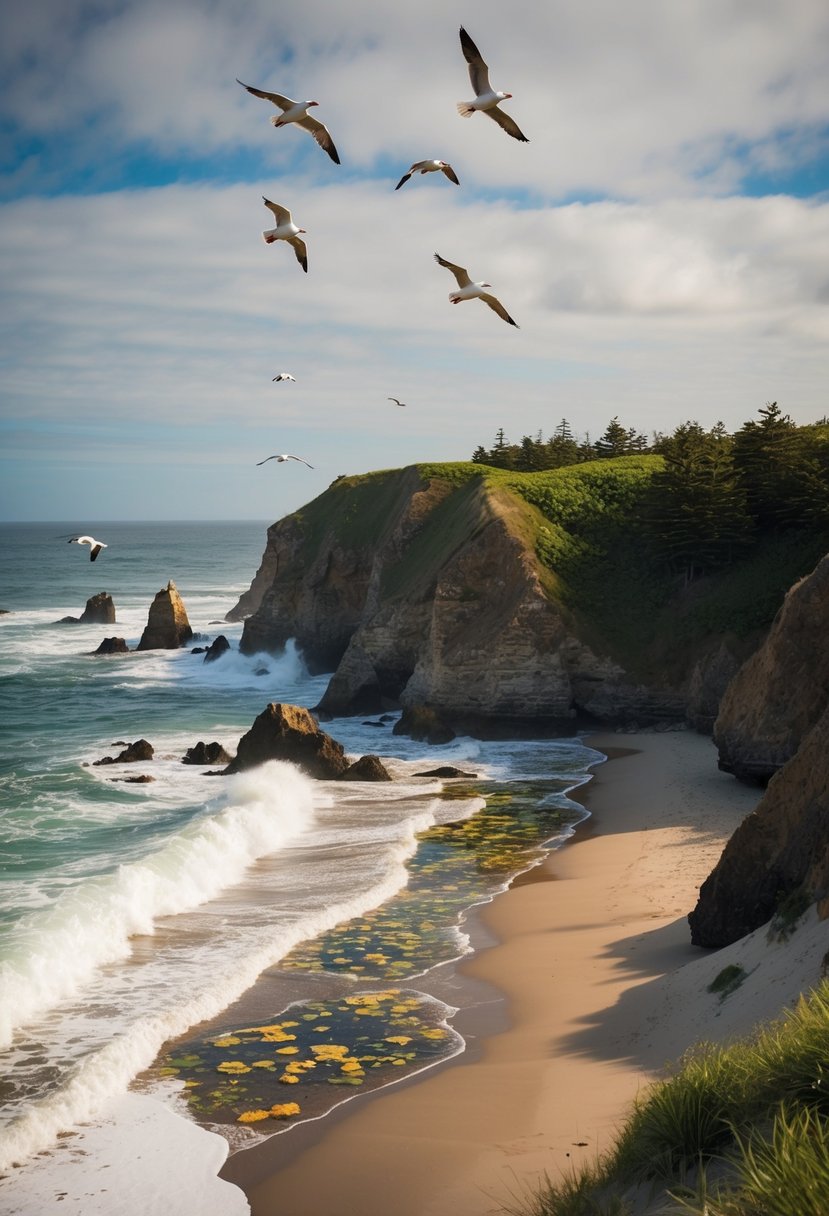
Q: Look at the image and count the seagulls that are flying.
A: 9